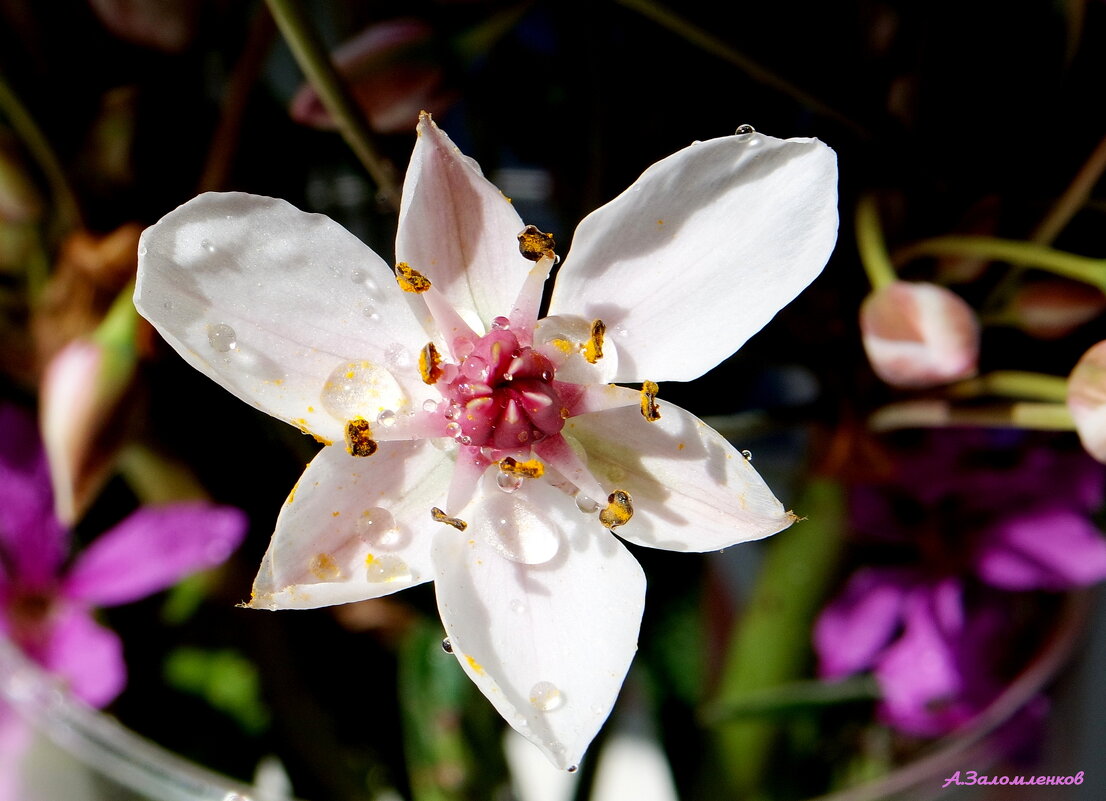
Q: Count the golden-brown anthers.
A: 9